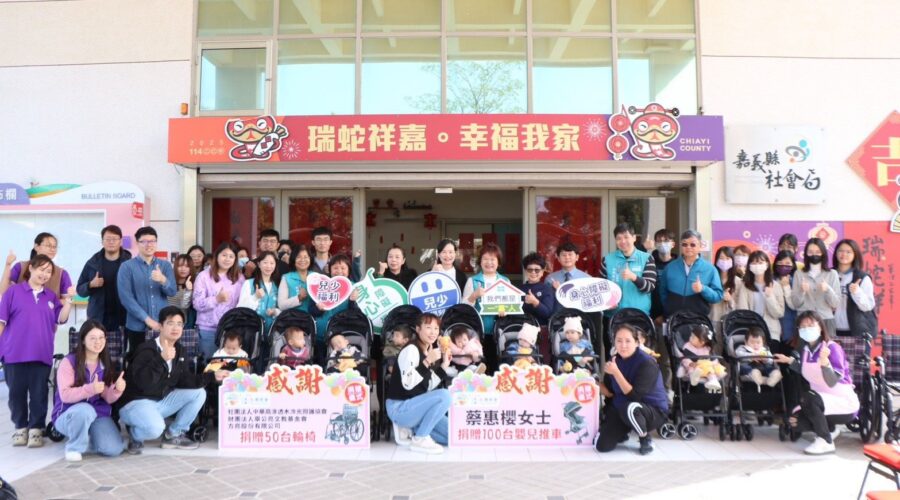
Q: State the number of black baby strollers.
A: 10